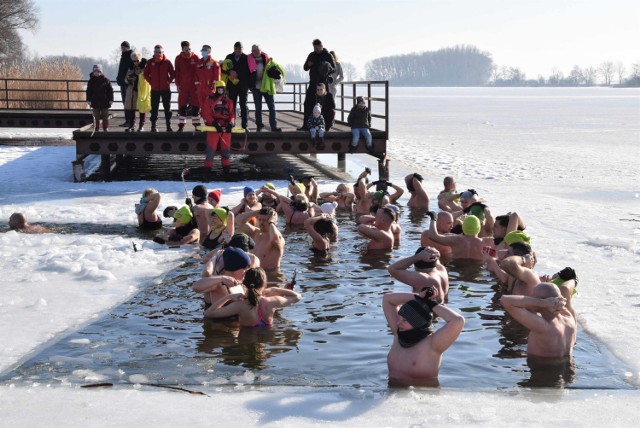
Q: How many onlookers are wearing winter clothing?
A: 14